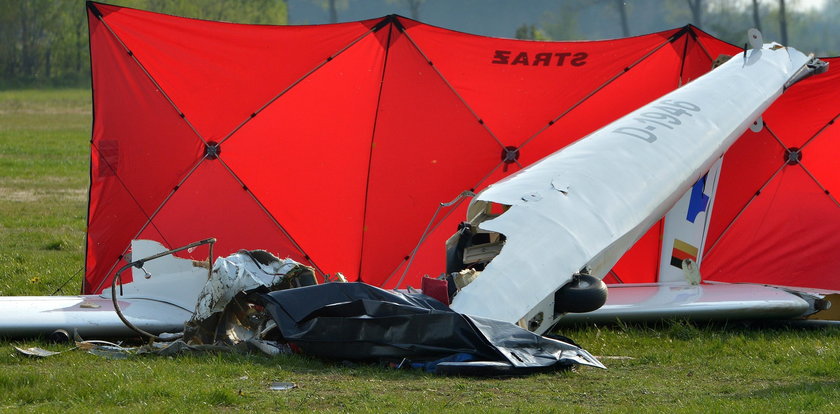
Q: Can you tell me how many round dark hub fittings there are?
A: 3